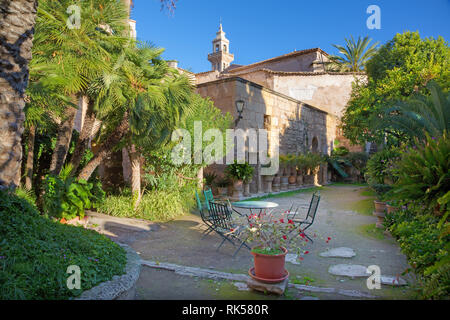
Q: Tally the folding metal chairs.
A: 4